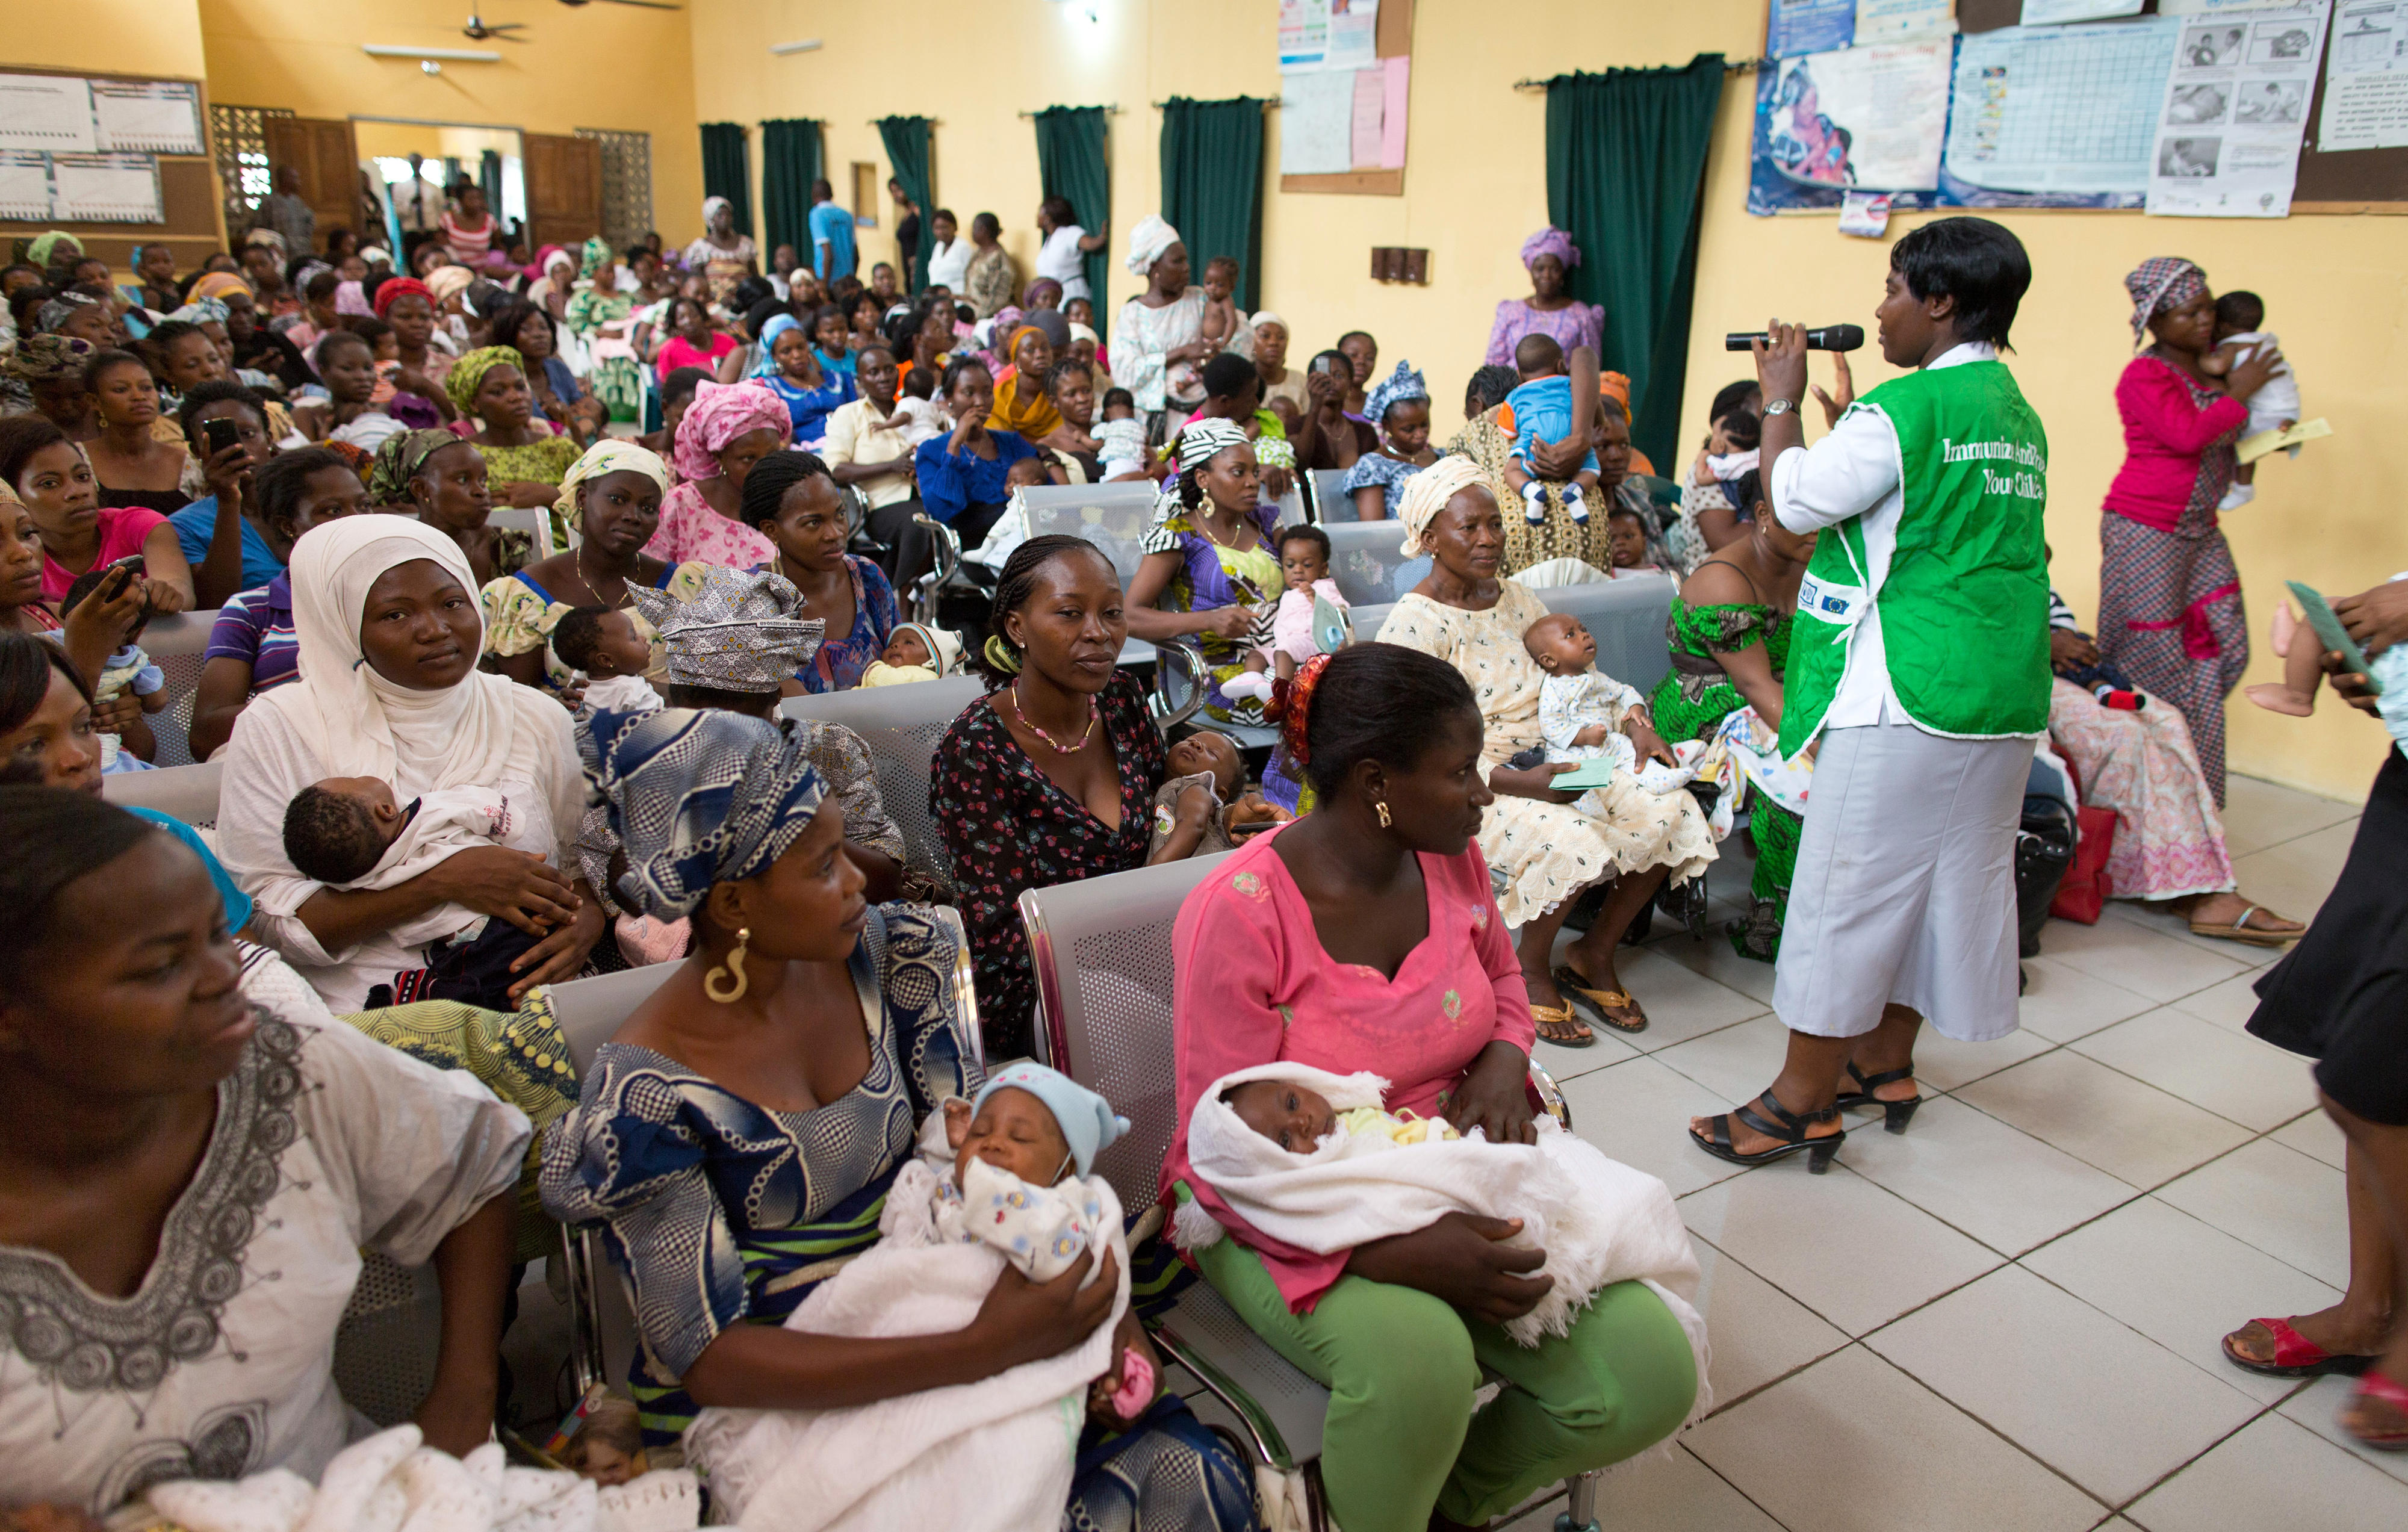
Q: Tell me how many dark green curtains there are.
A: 6